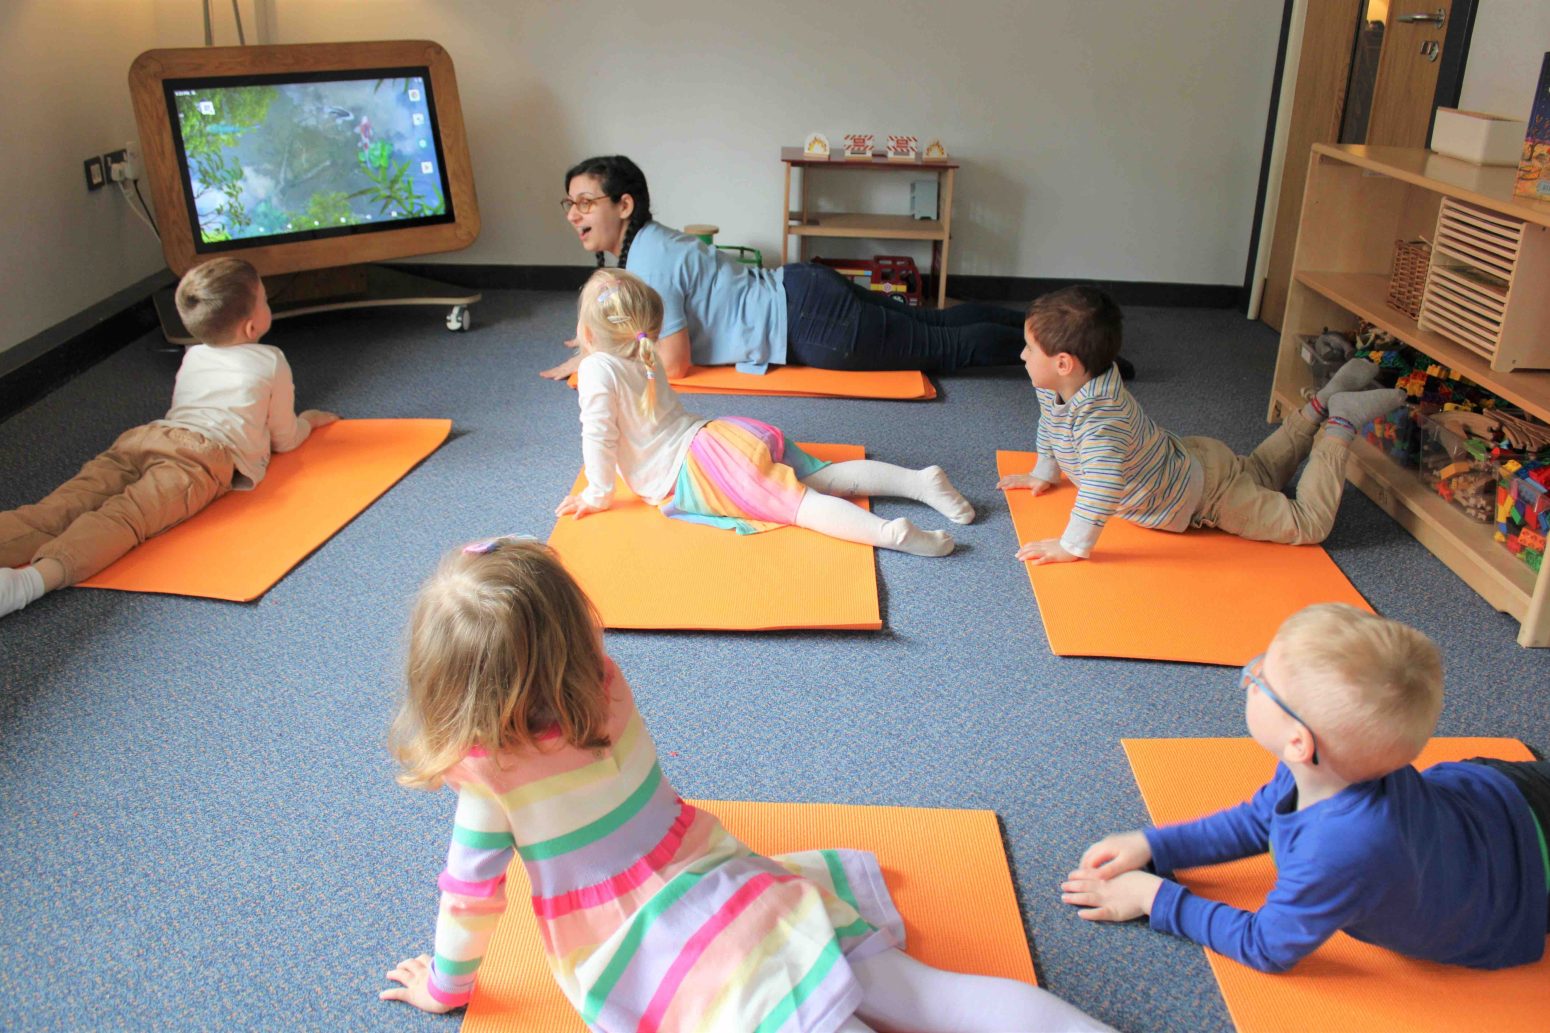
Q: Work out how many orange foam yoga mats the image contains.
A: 6